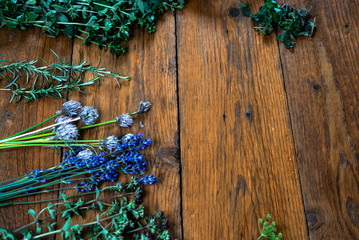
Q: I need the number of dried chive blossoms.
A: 9